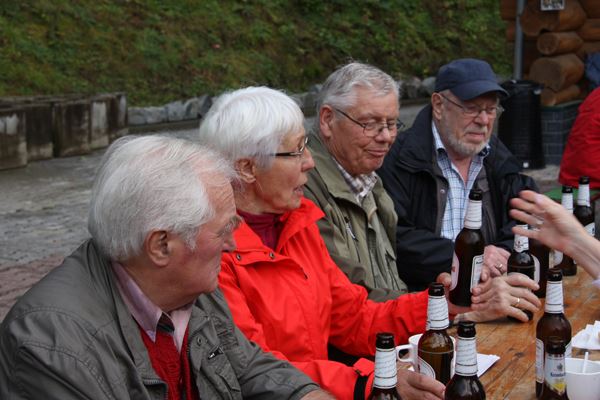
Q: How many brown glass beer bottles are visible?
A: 10